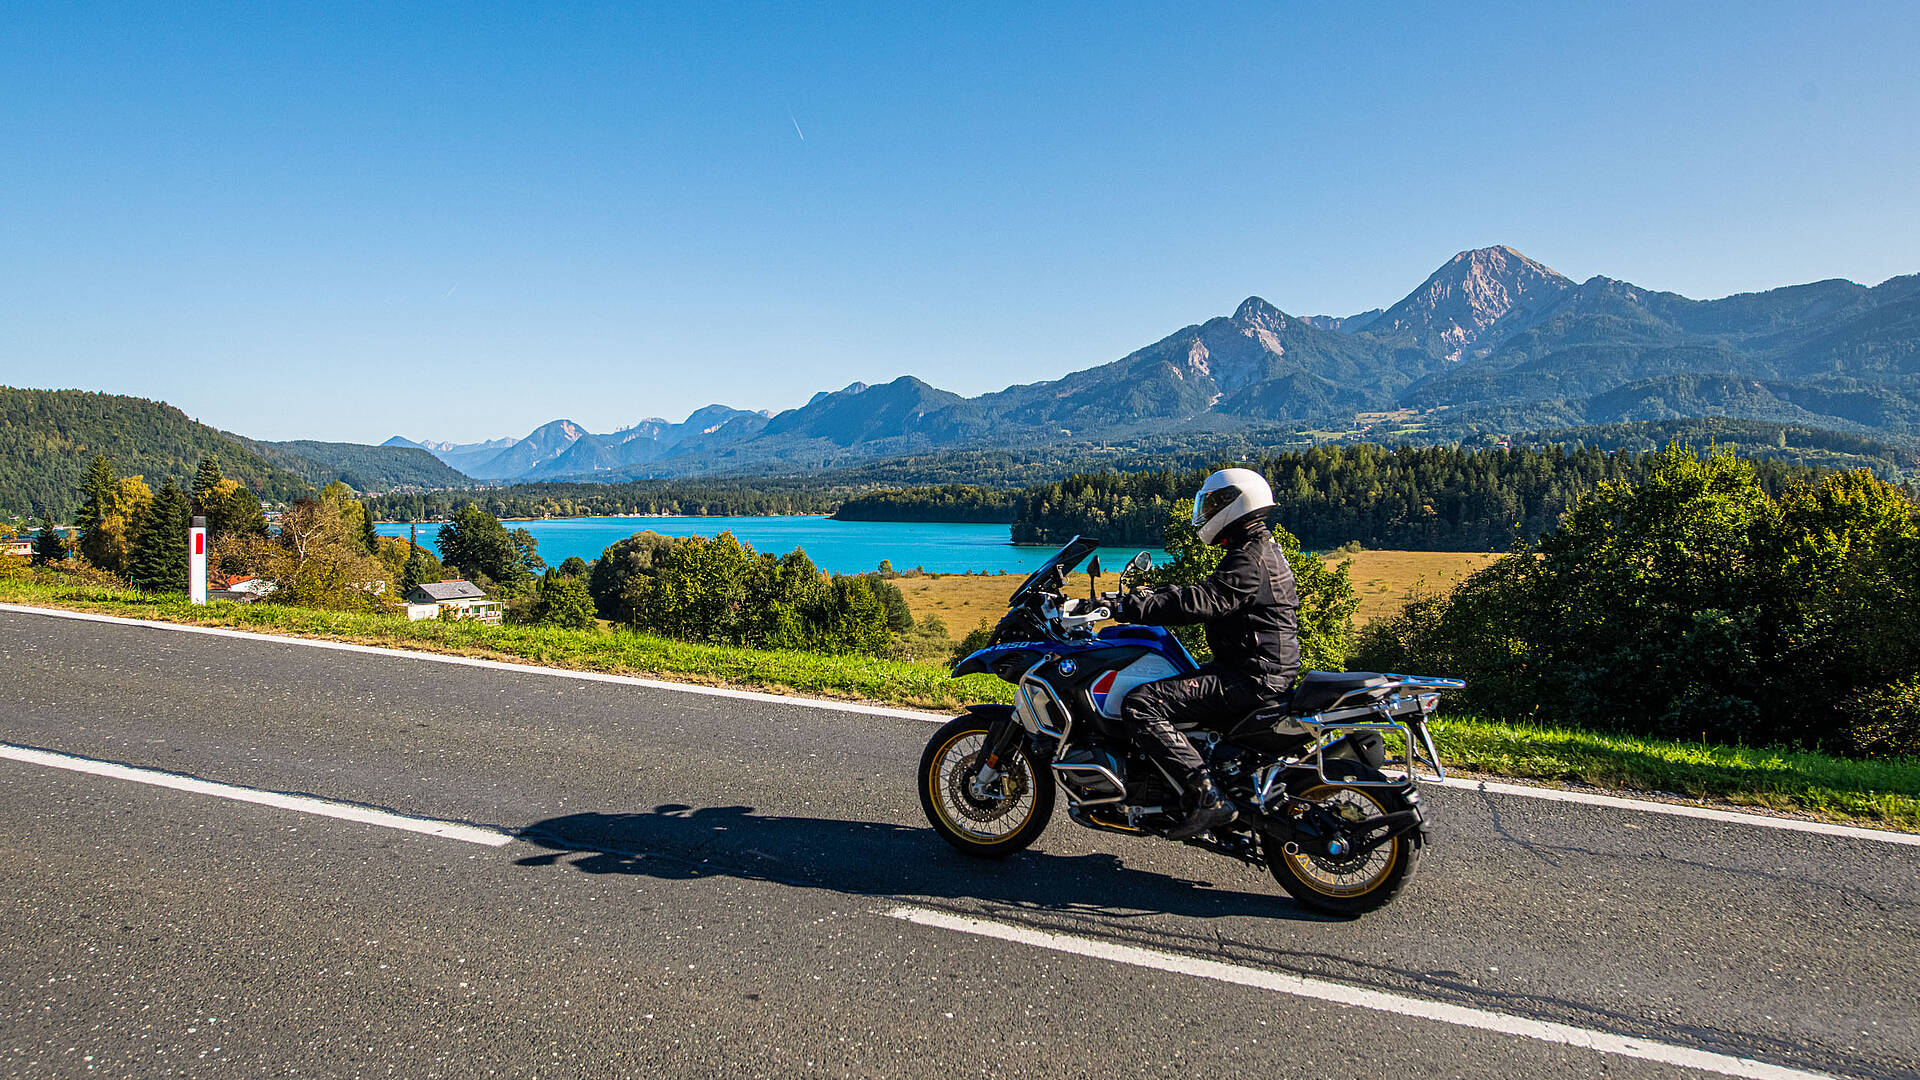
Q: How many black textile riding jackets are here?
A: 1